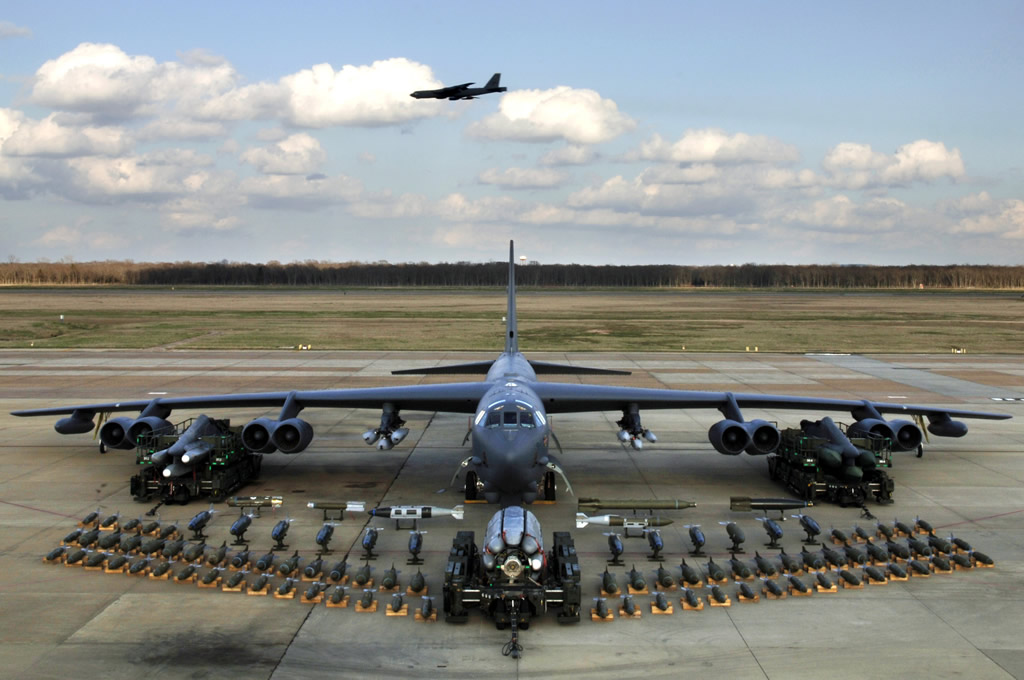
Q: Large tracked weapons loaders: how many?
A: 3